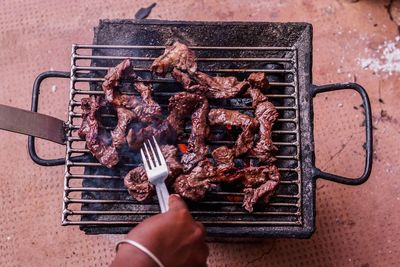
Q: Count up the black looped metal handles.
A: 2